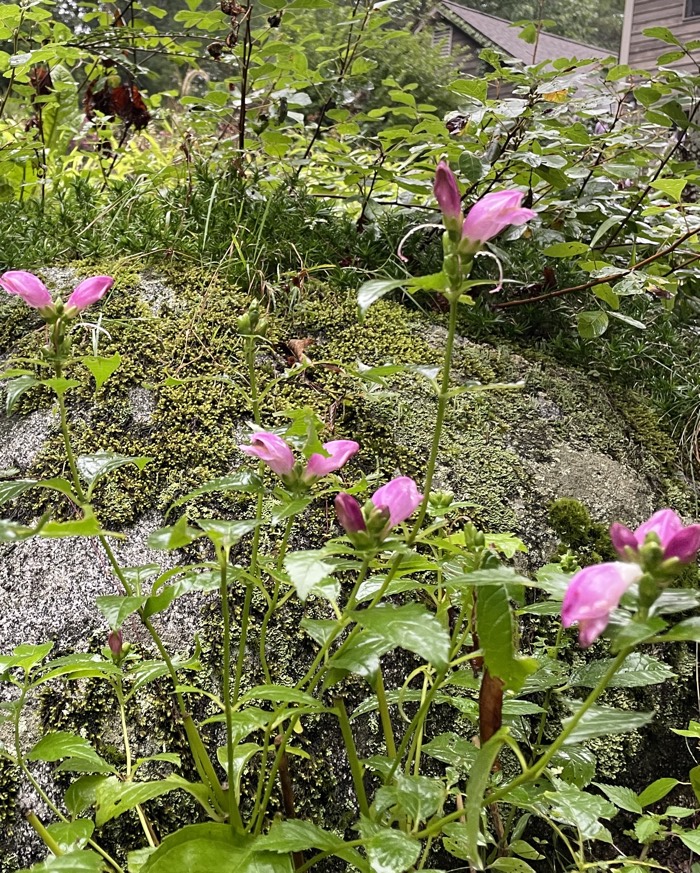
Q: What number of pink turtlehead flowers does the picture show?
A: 12